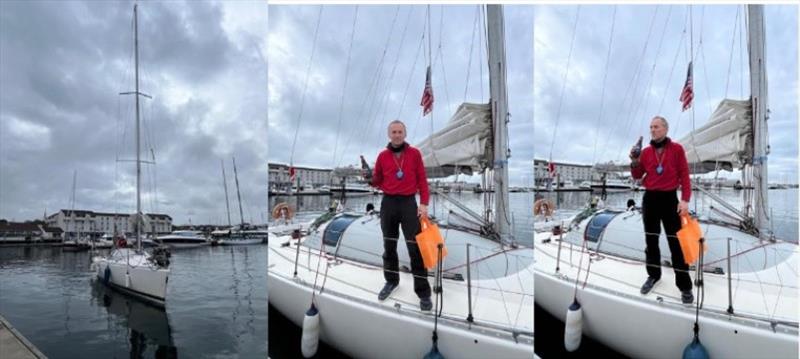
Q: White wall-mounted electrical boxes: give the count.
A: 0